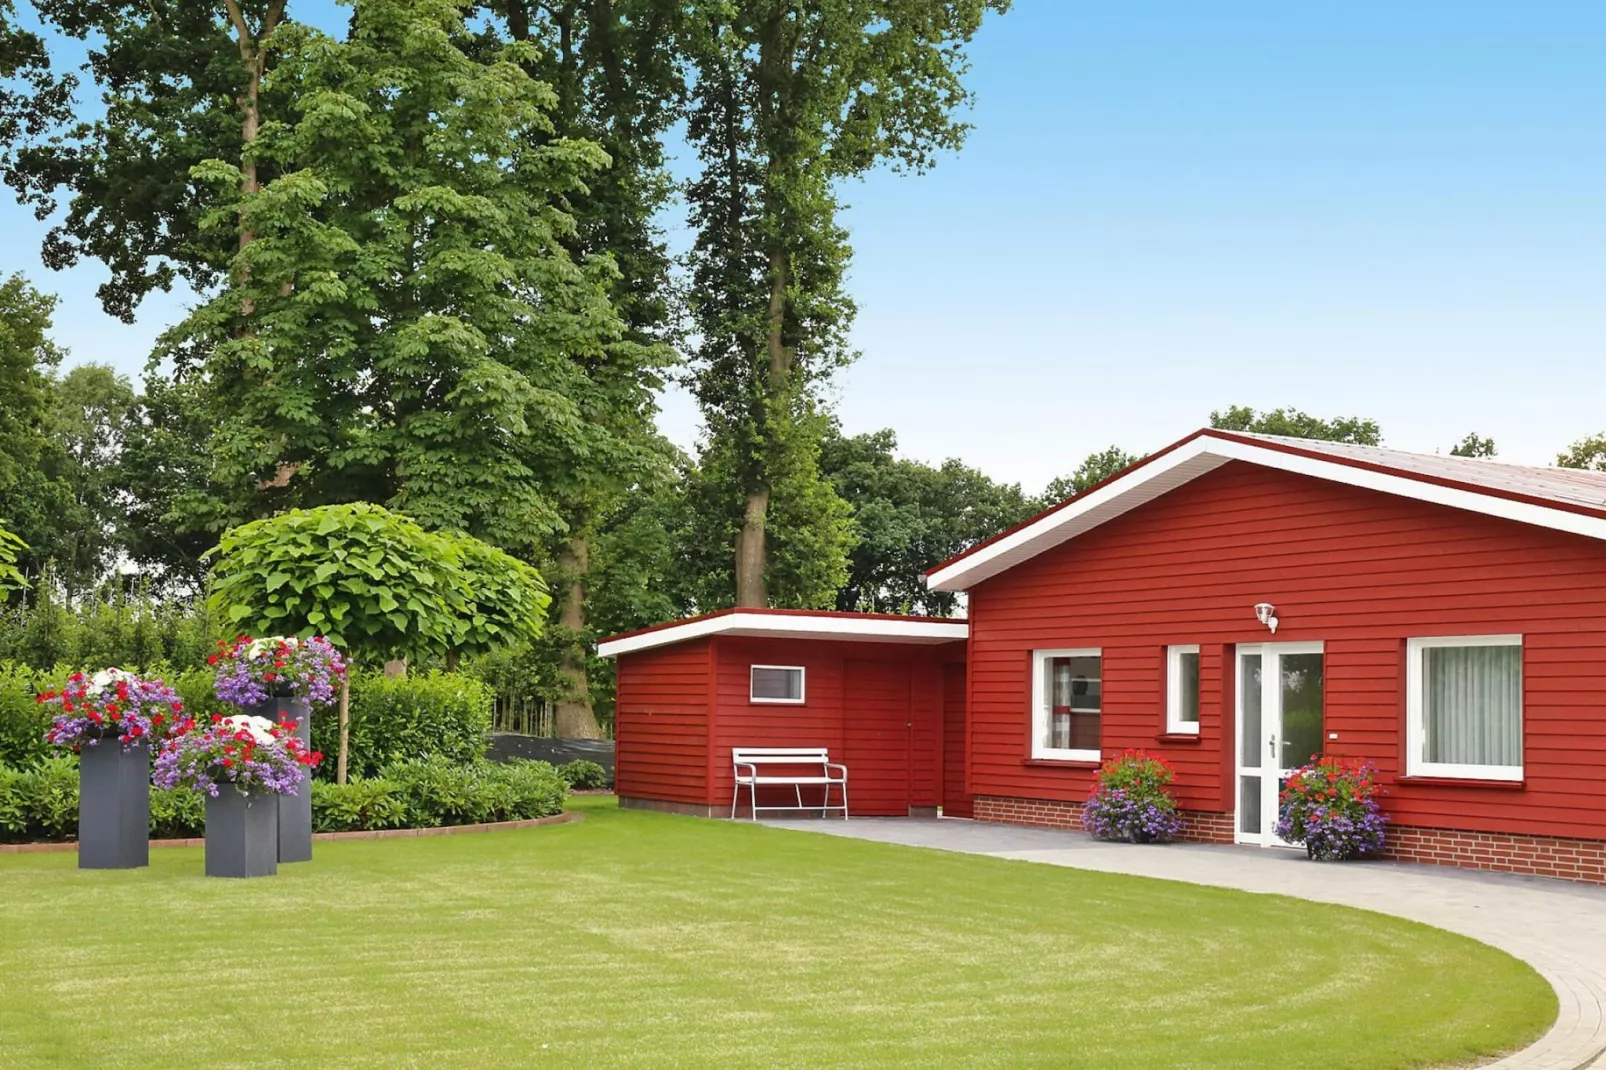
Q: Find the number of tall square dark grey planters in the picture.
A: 3